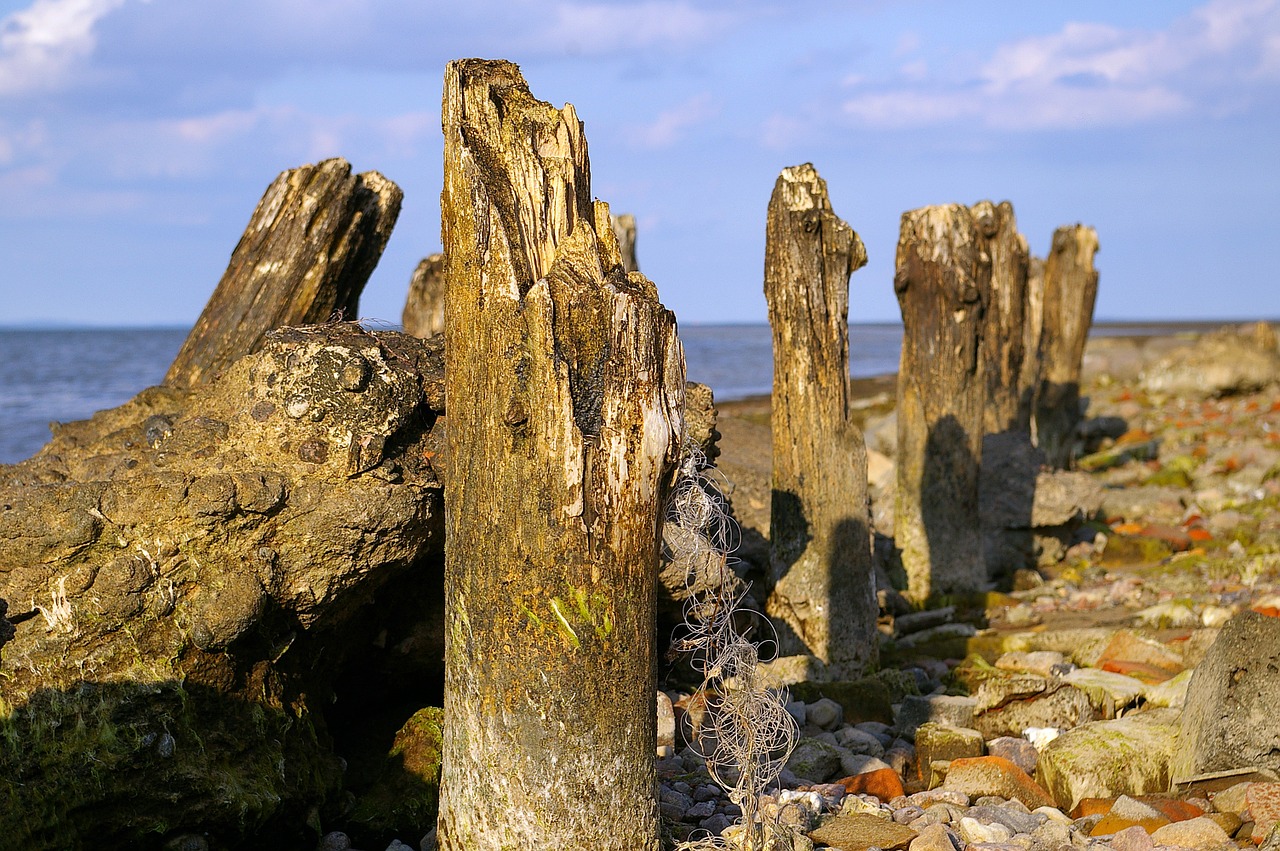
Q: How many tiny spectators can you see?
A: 0